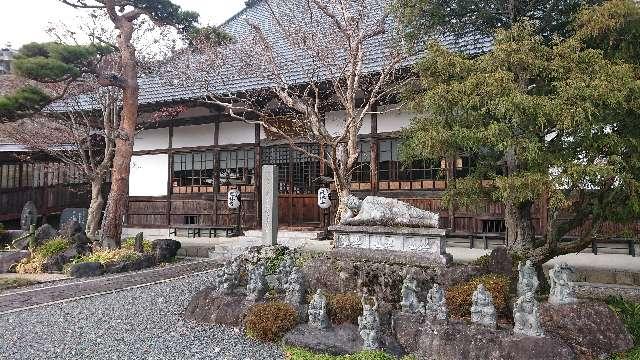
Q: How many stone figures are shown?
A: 13